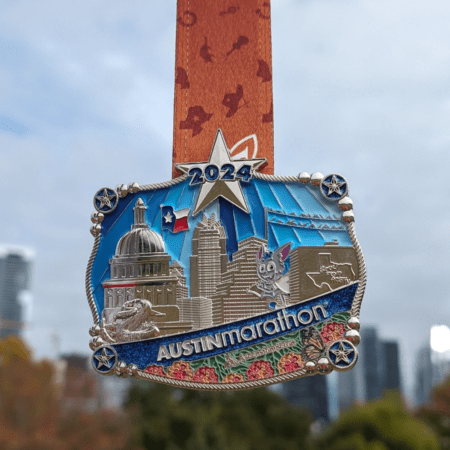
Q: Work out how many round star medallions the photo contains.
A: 4